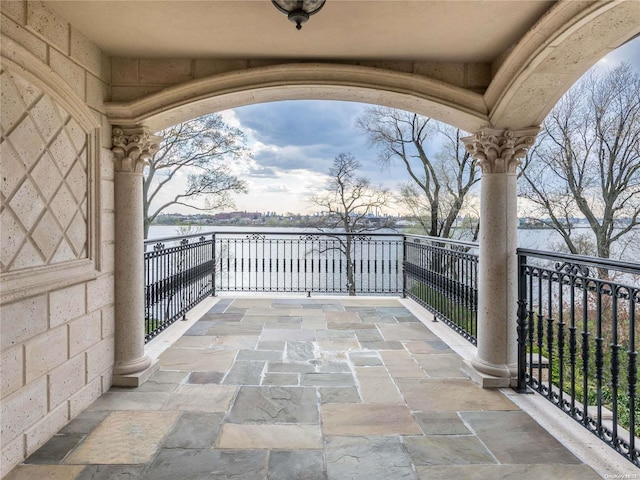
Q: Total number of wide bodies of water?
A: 1